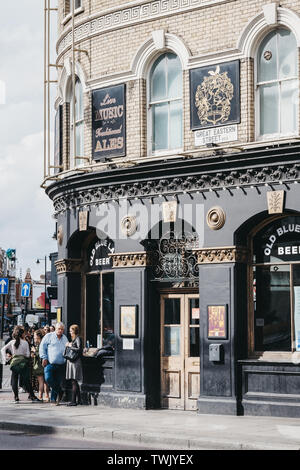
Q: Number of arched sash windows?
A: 3